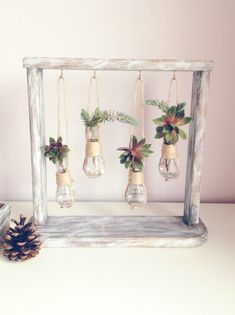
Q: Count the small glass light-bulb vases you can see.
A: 4